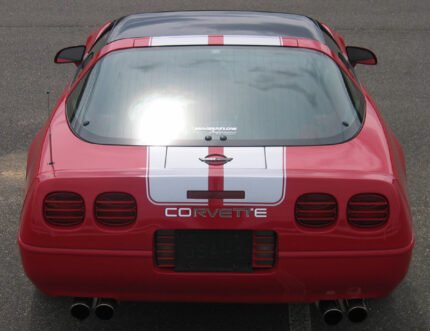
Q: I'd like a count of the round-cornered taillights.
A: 4